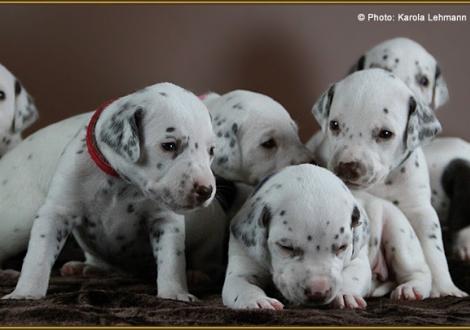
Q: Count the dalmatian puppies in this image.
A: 6